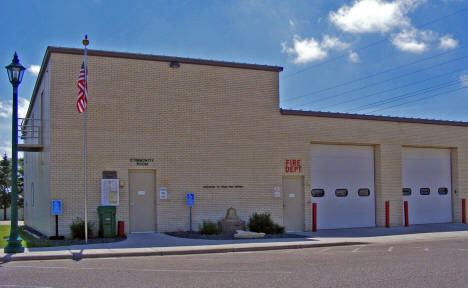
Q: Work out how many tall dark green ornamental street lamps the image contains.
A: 1